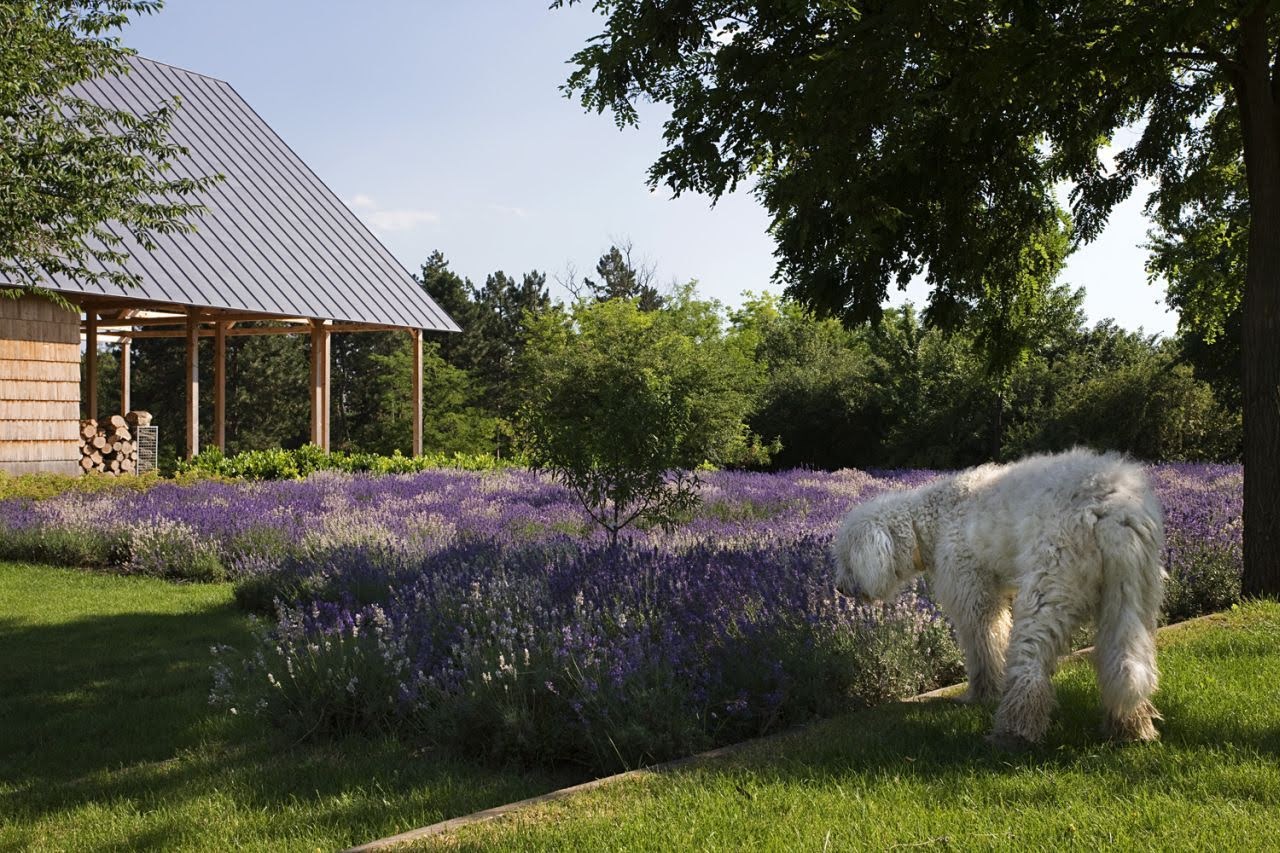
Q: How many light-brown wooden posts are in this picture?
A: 7